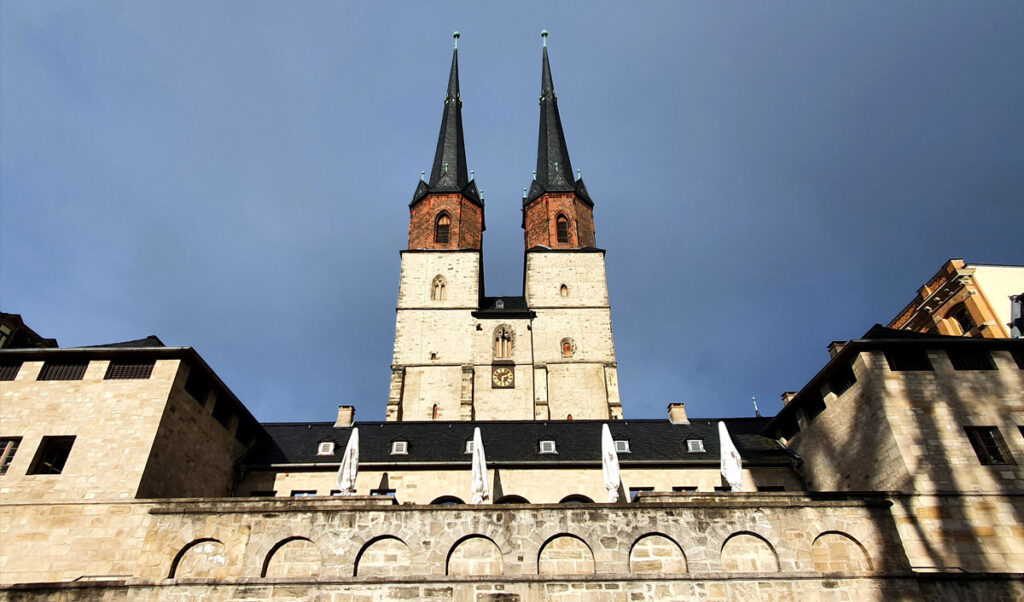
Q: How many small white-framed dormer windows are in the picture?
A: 6